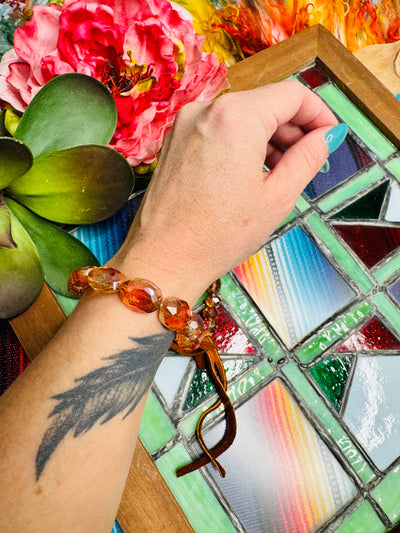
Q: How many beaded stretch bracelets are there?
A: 1